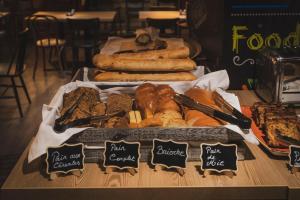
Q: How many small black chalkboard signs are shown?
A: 5